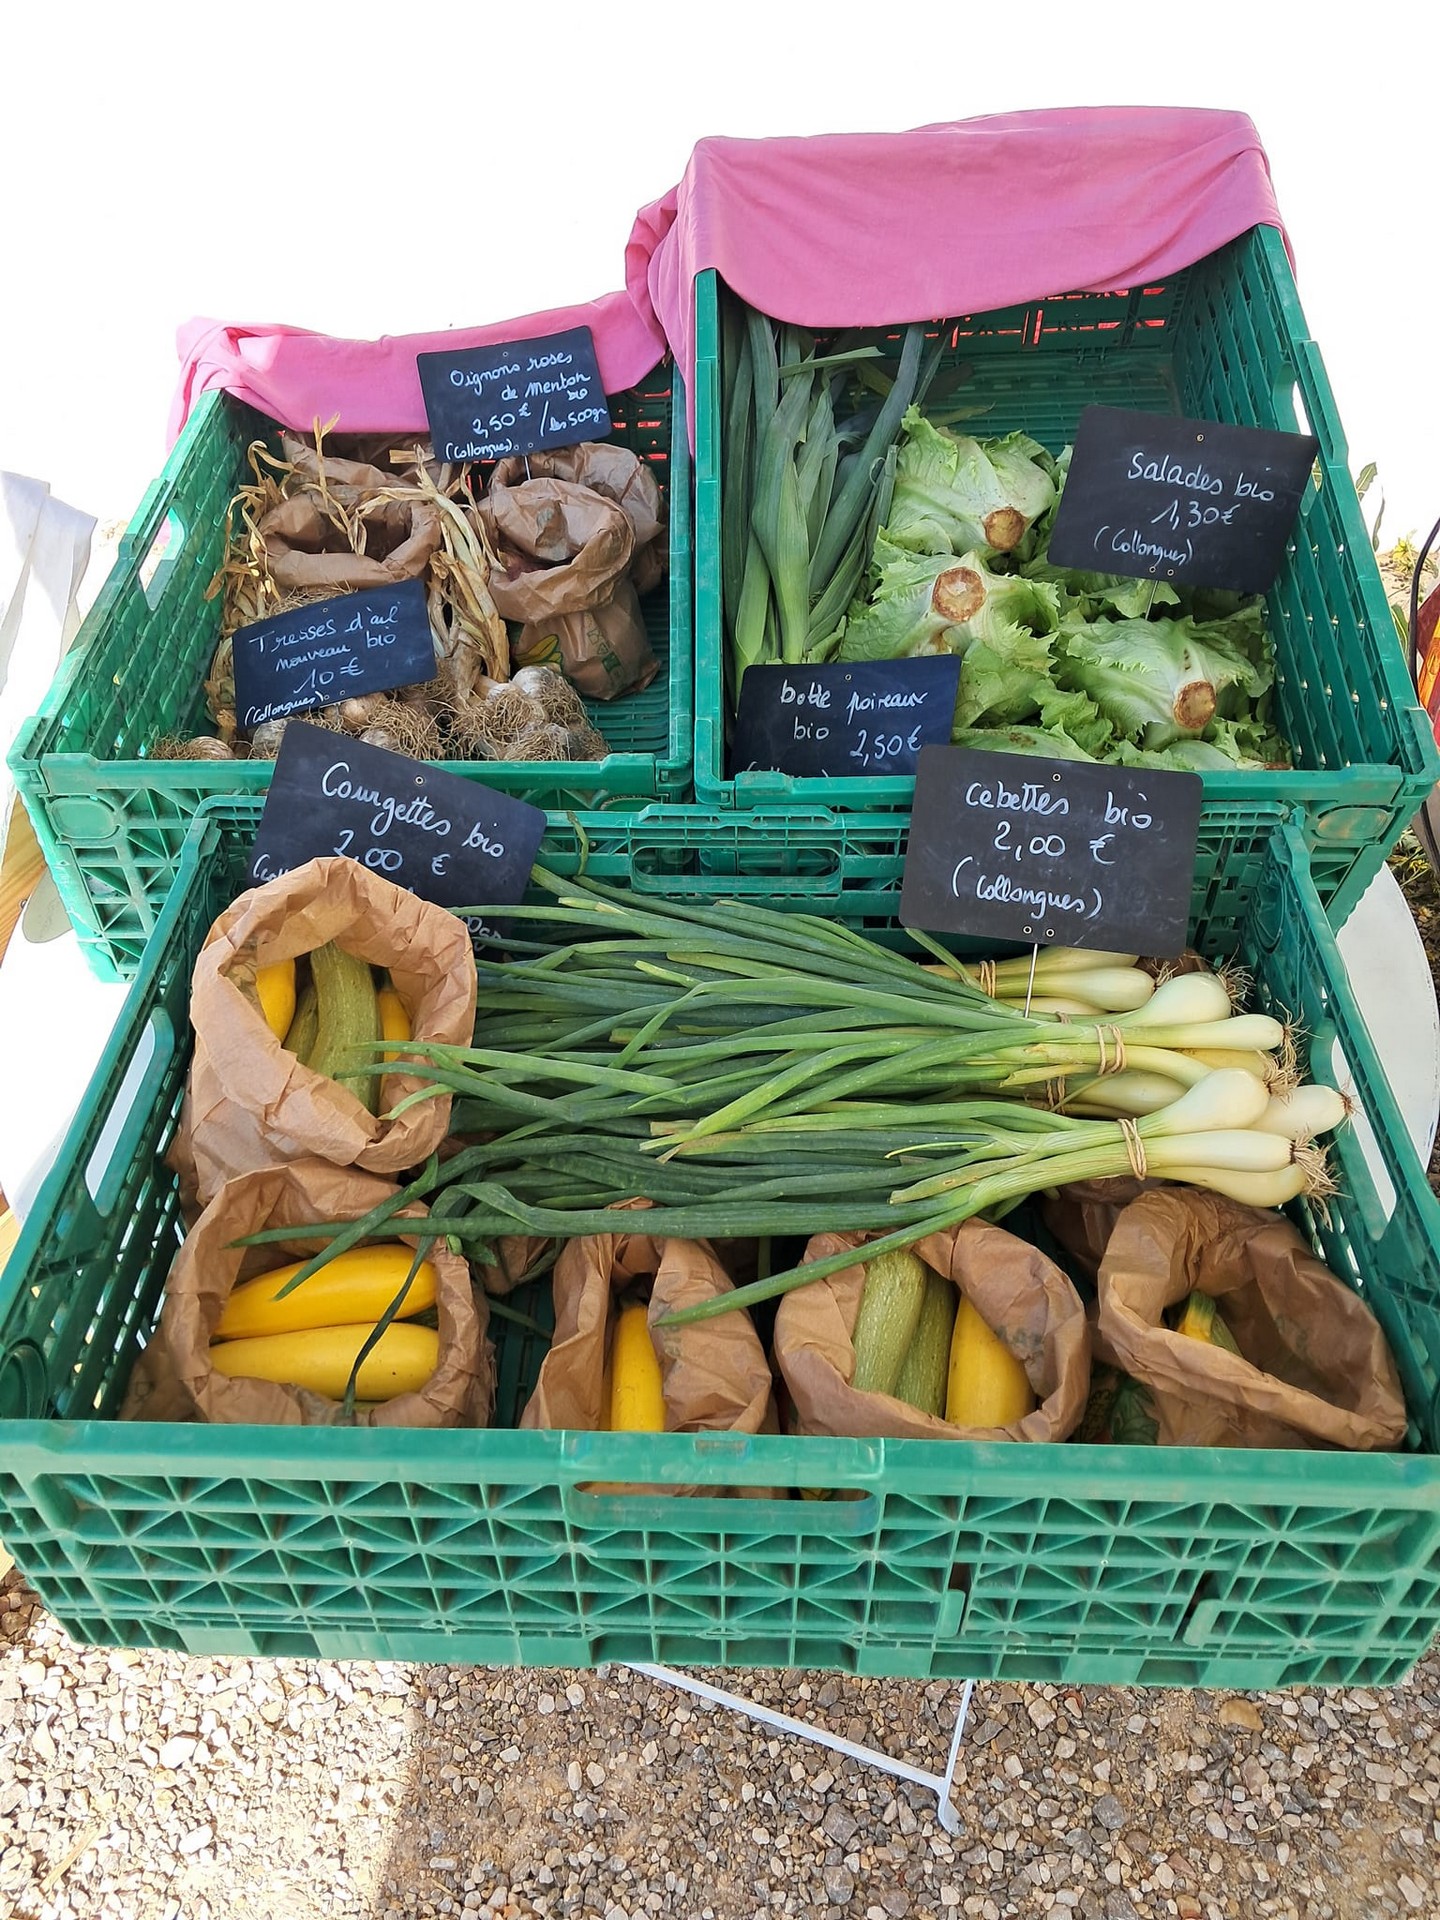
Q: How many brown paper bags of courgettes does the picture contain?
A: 5